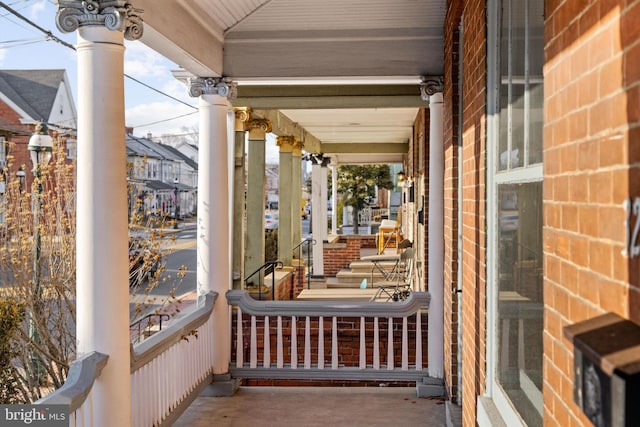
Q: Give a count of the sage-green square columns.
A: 4